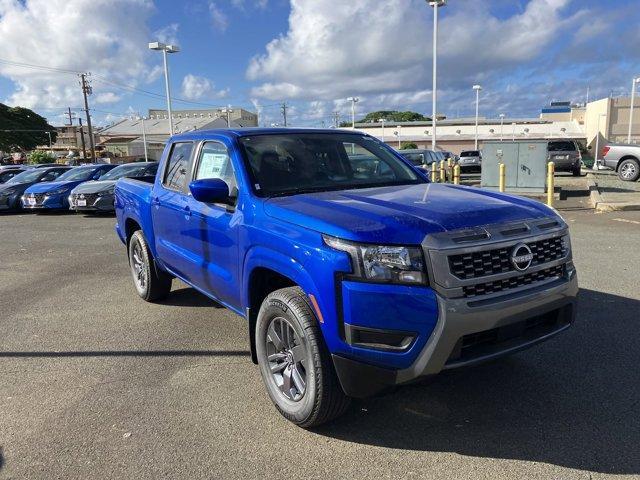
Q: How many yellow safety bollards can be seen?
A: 6